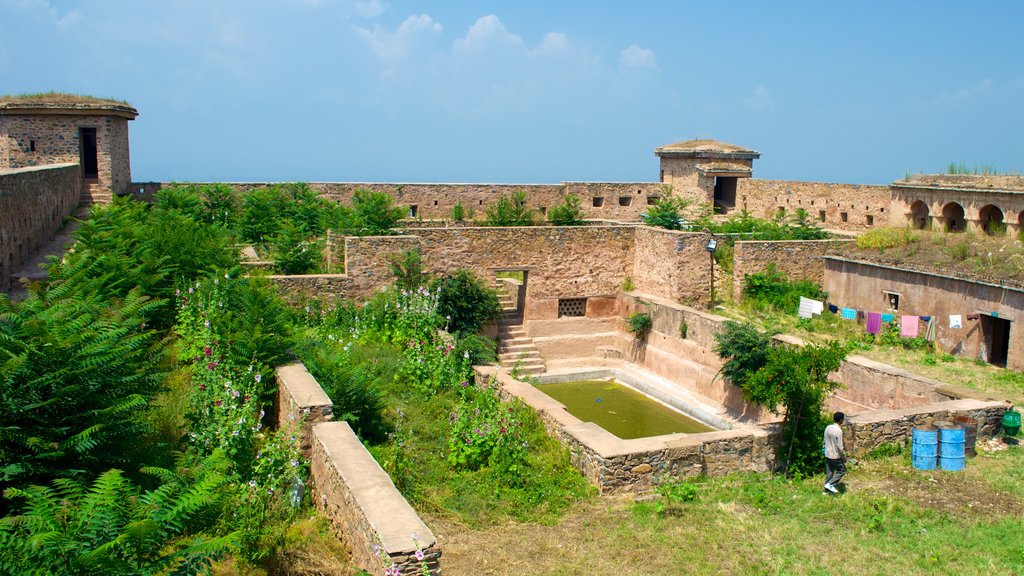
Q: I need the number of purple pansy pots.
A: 0